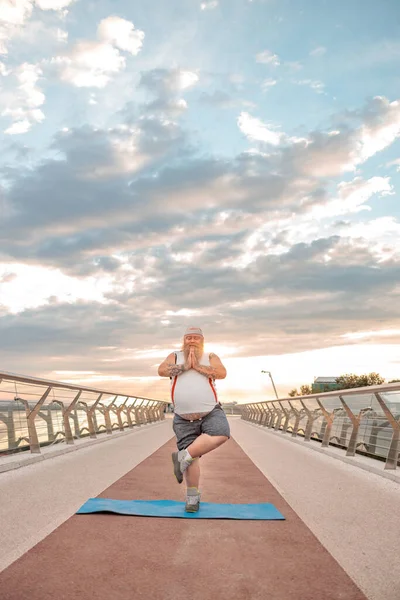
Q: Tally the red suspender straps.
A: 2